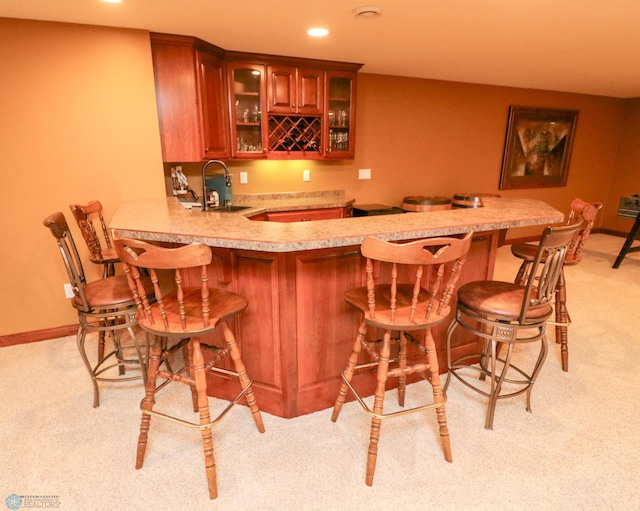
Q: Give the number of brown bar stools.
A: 6